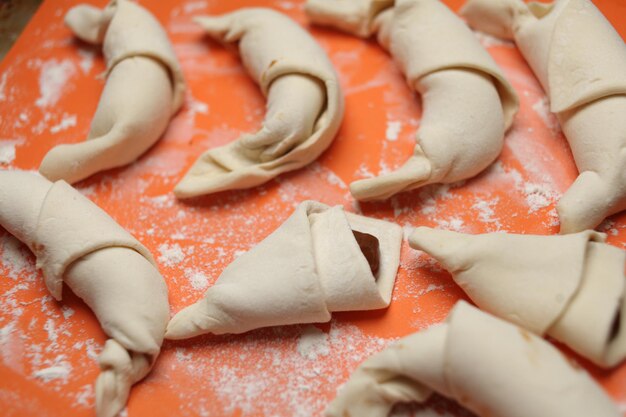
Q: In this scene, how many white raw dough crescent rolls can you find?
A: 8